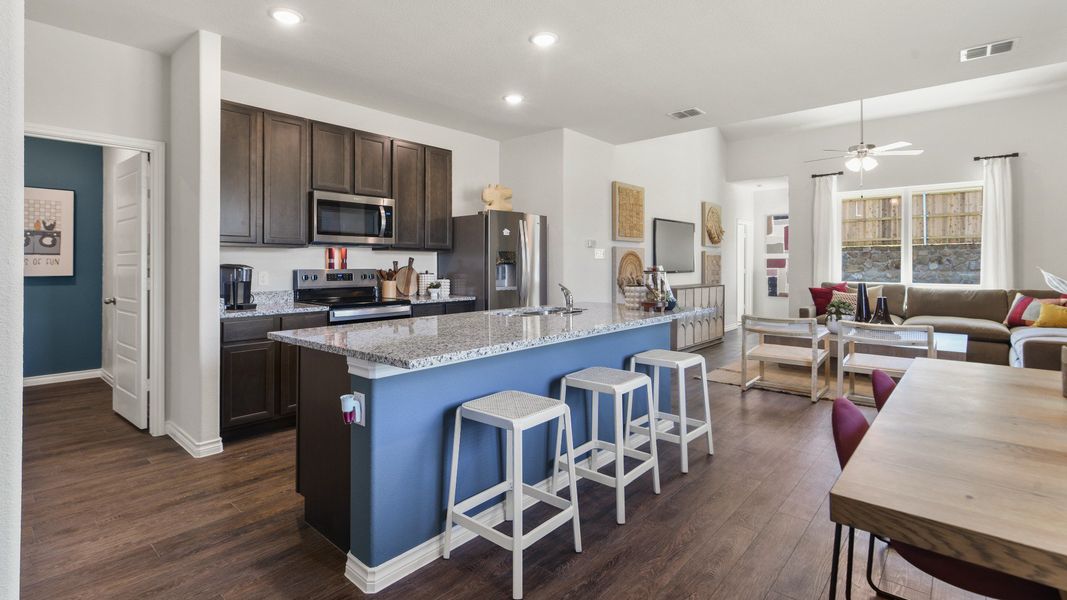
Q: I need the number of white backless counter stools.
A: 3